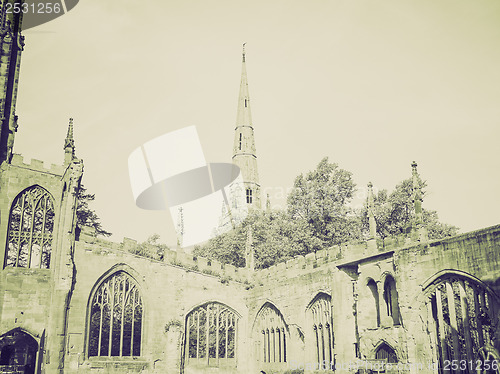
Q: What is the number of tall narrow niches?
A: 2